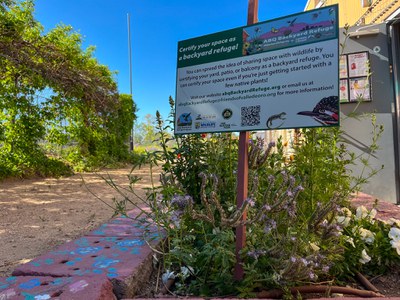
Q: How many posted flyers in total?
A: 4